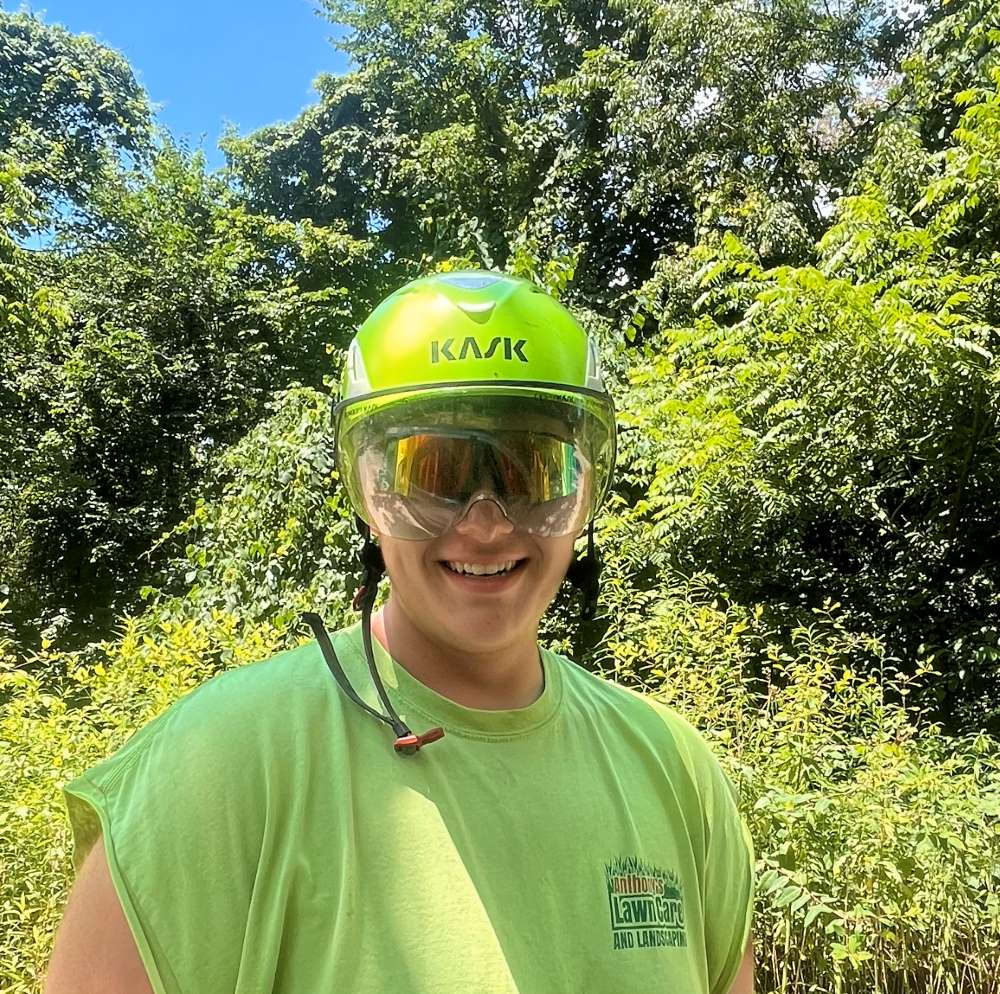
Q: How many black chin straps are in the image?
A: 2